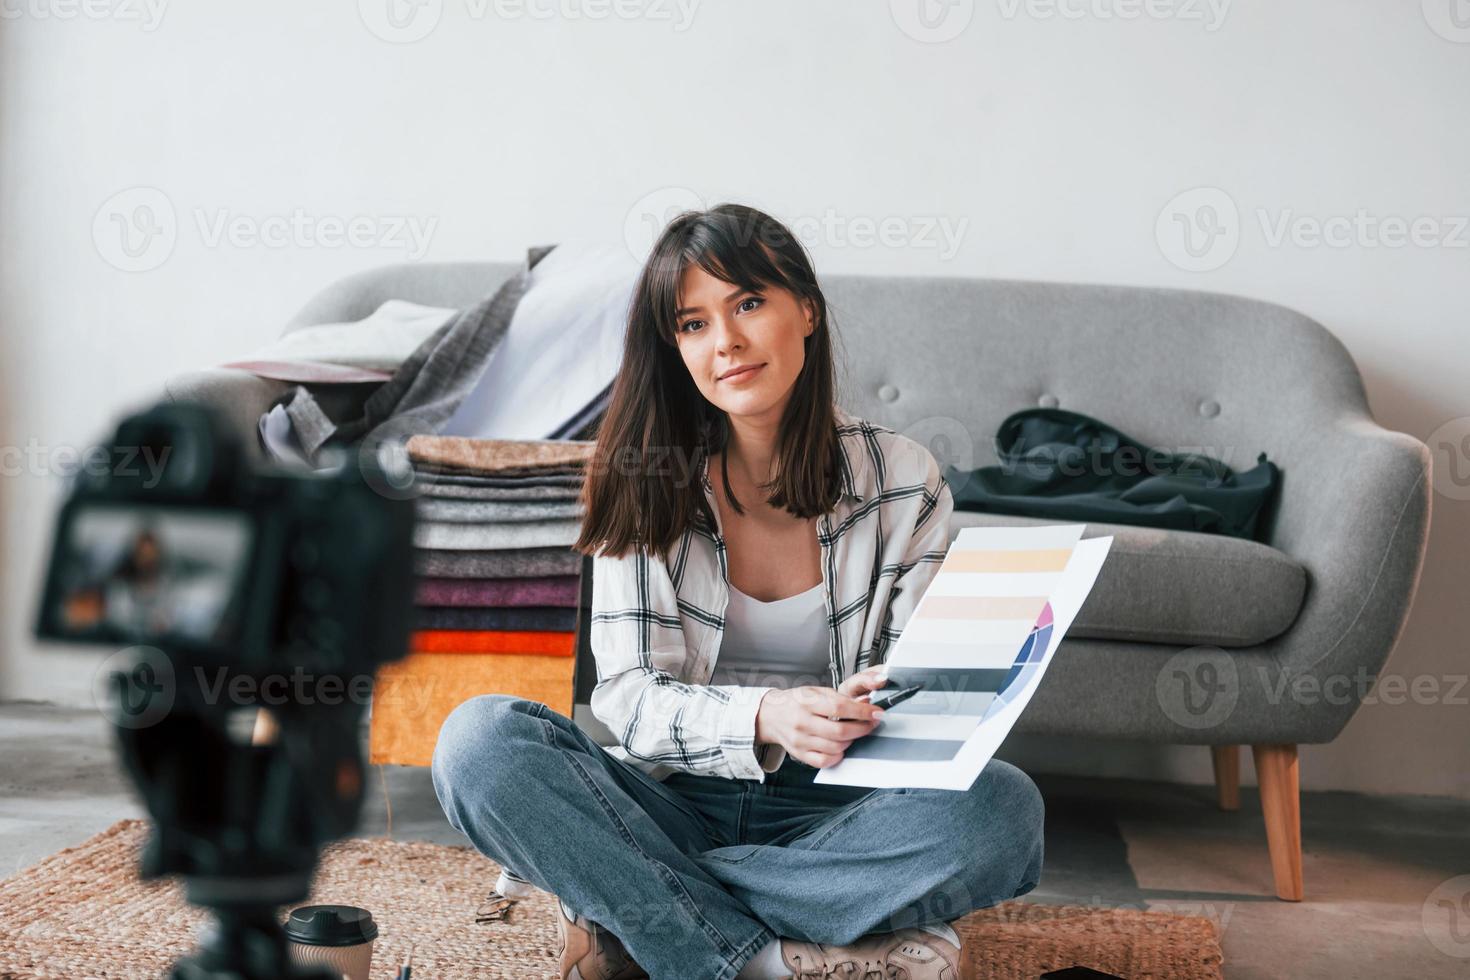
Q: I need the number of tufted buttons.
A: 3